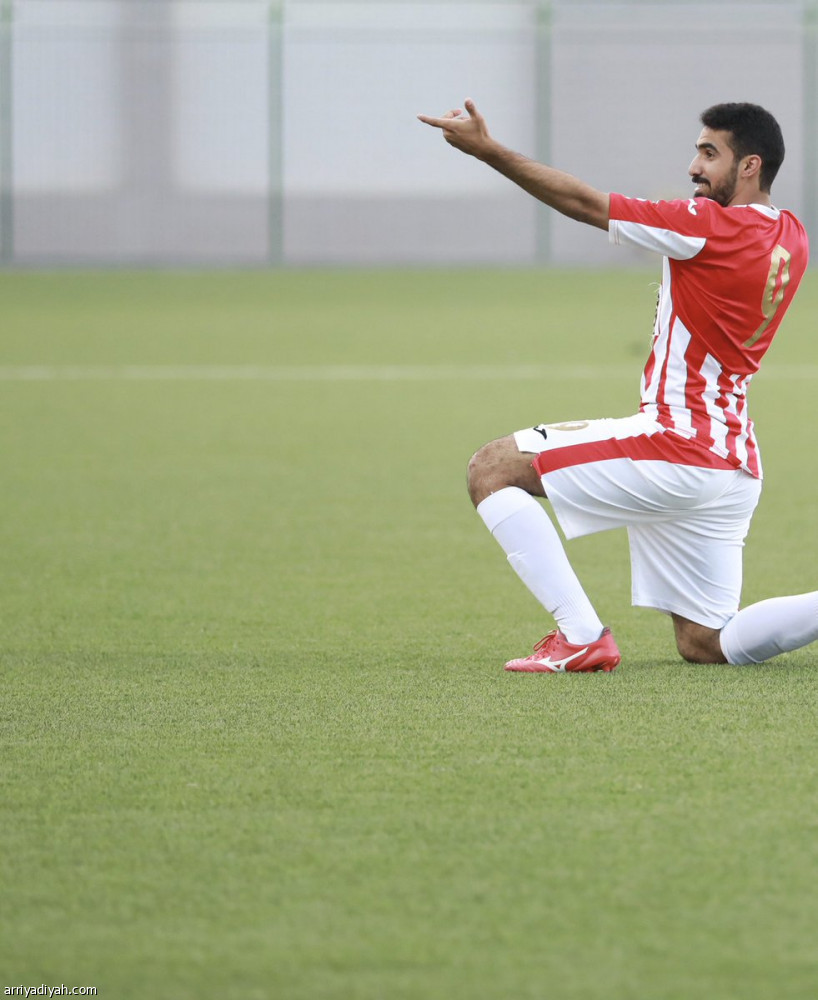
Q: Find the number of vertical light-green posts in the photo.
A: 4